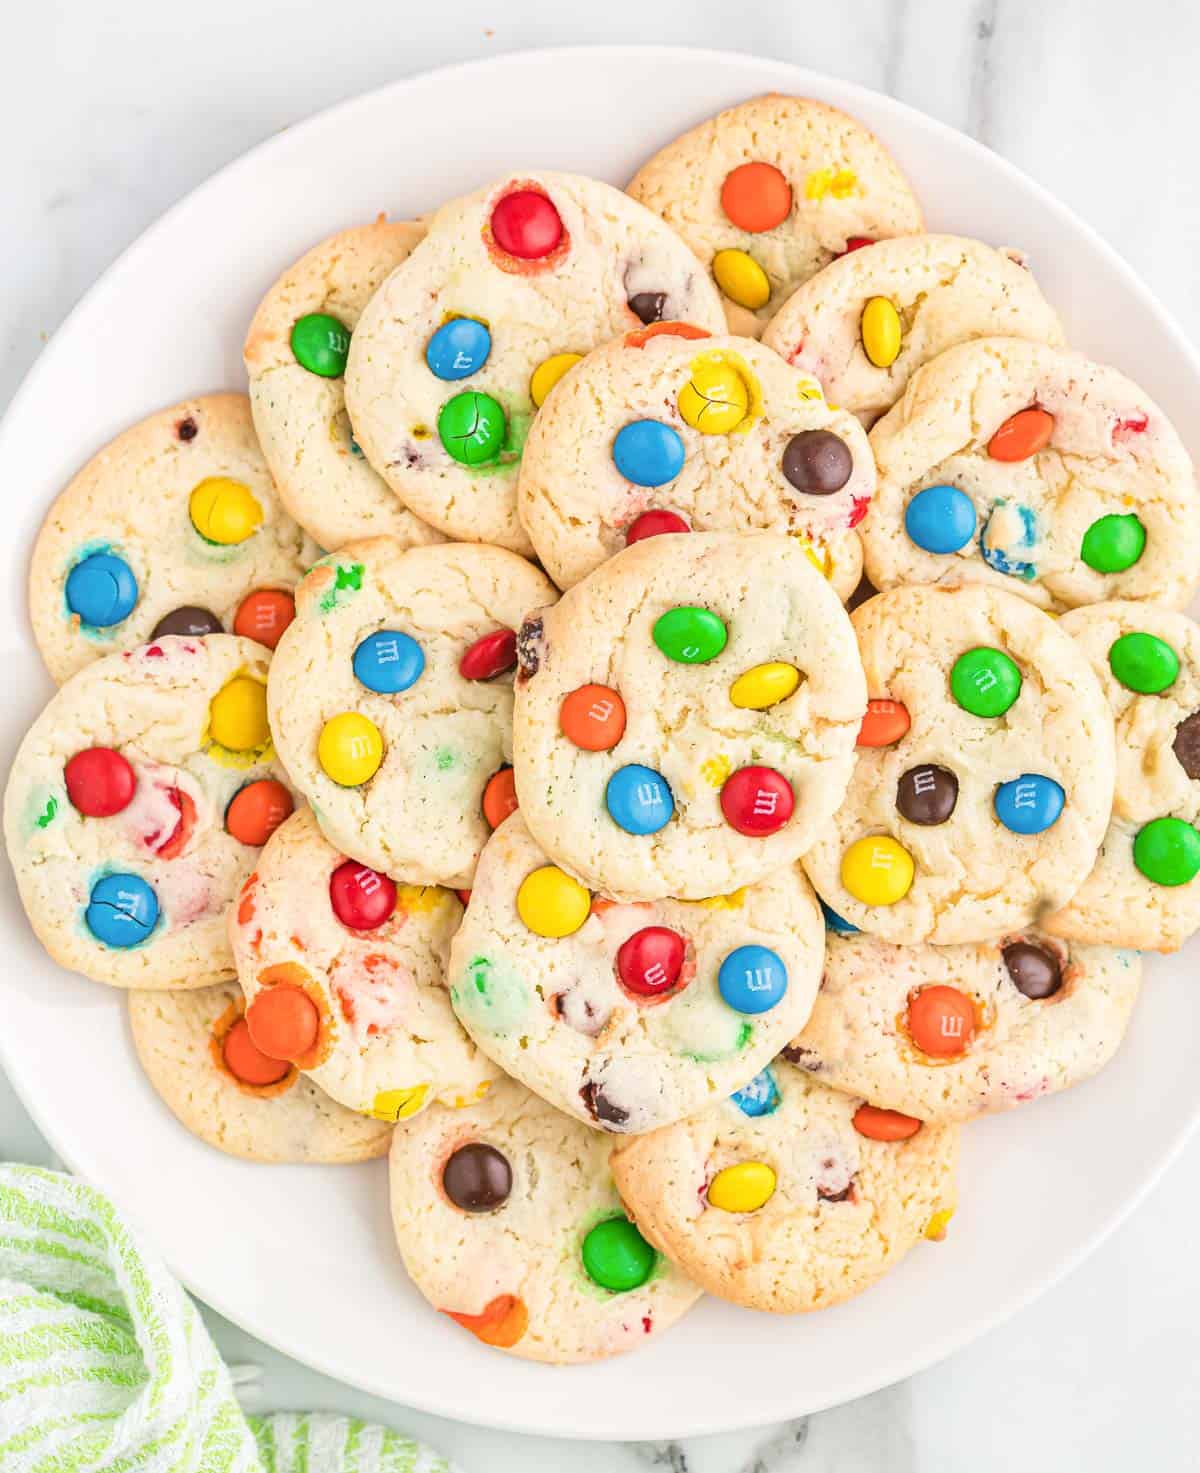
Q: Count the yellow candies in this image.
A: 11